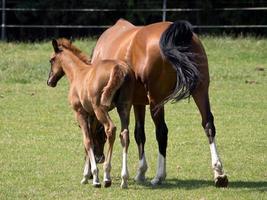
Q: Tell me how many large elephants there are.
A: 0